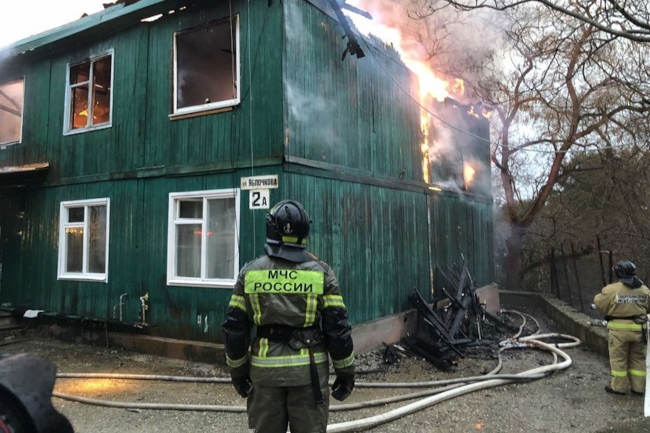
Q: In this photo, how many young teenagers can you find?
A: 0